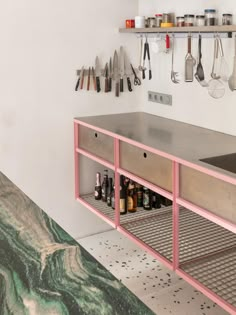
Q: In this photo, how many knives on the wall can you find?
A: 10